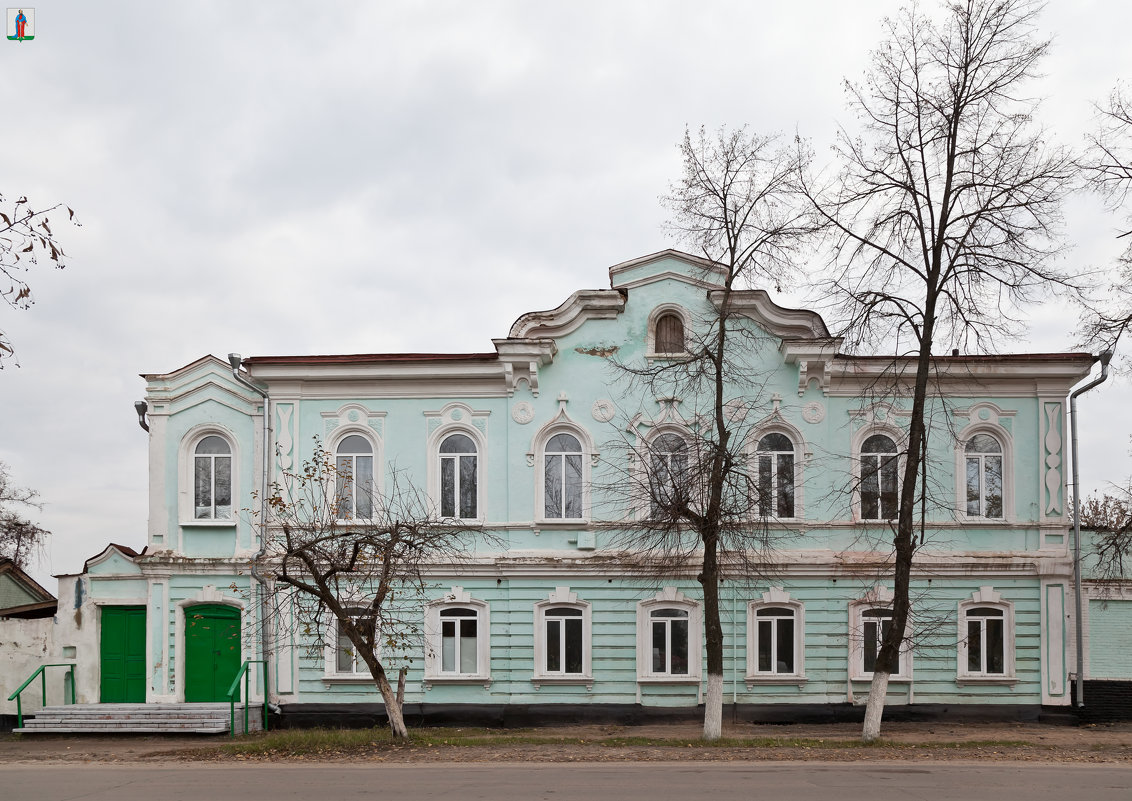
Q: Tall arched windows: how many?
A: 8